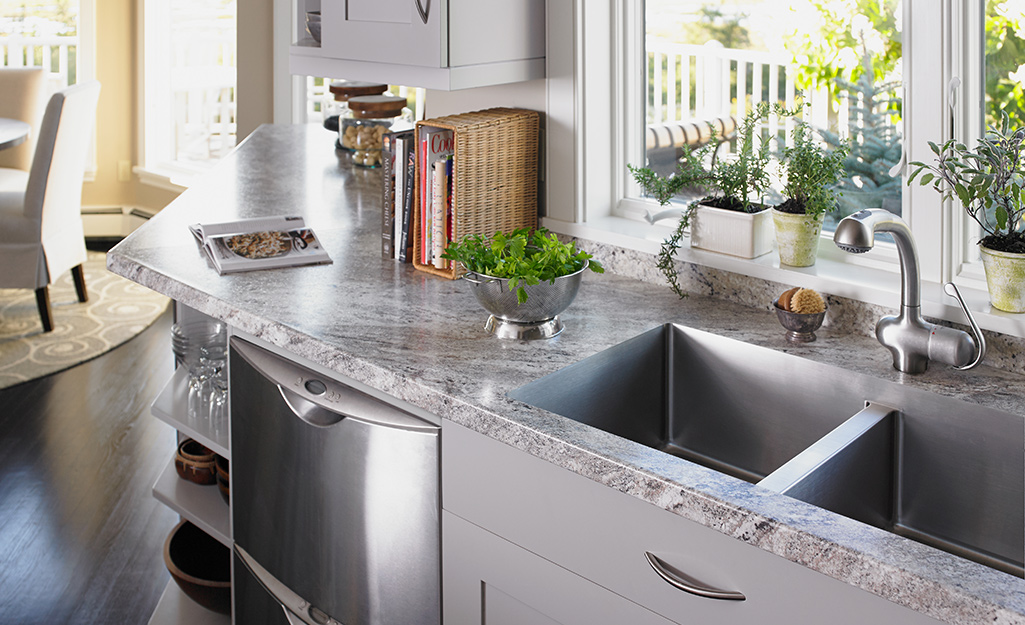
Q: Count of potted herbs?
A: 3